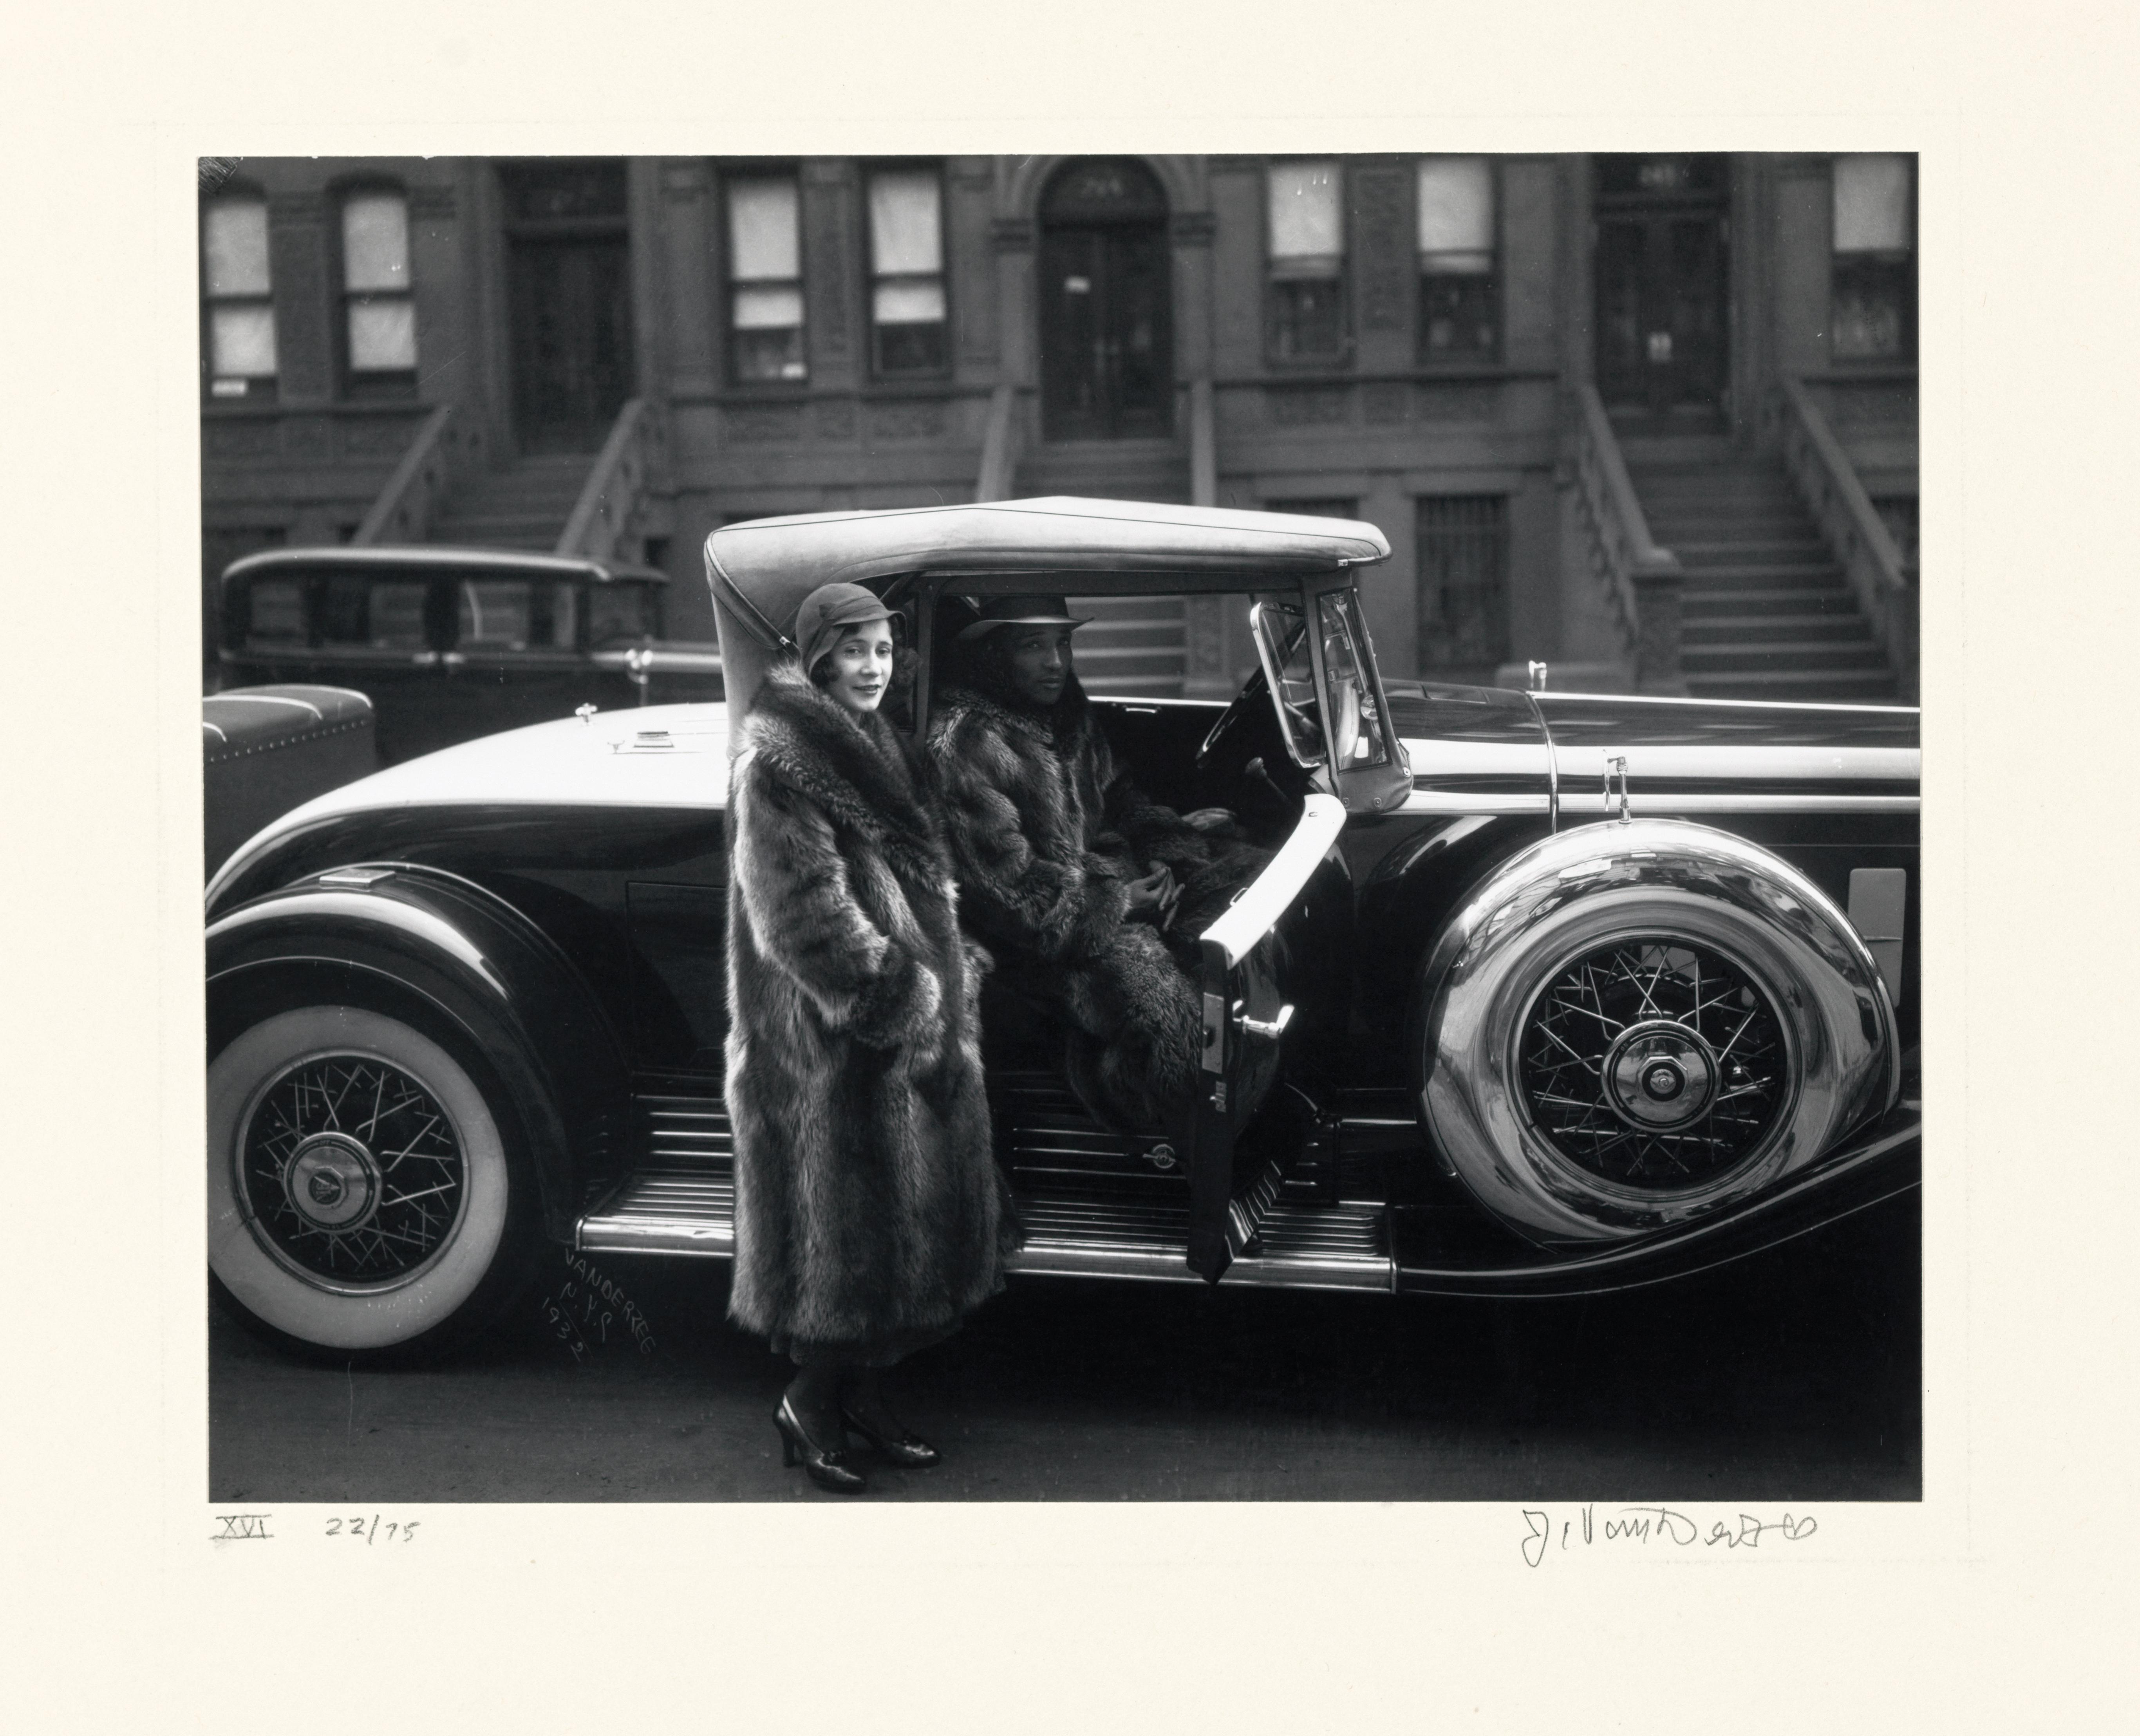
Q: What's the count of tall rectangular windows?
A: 7